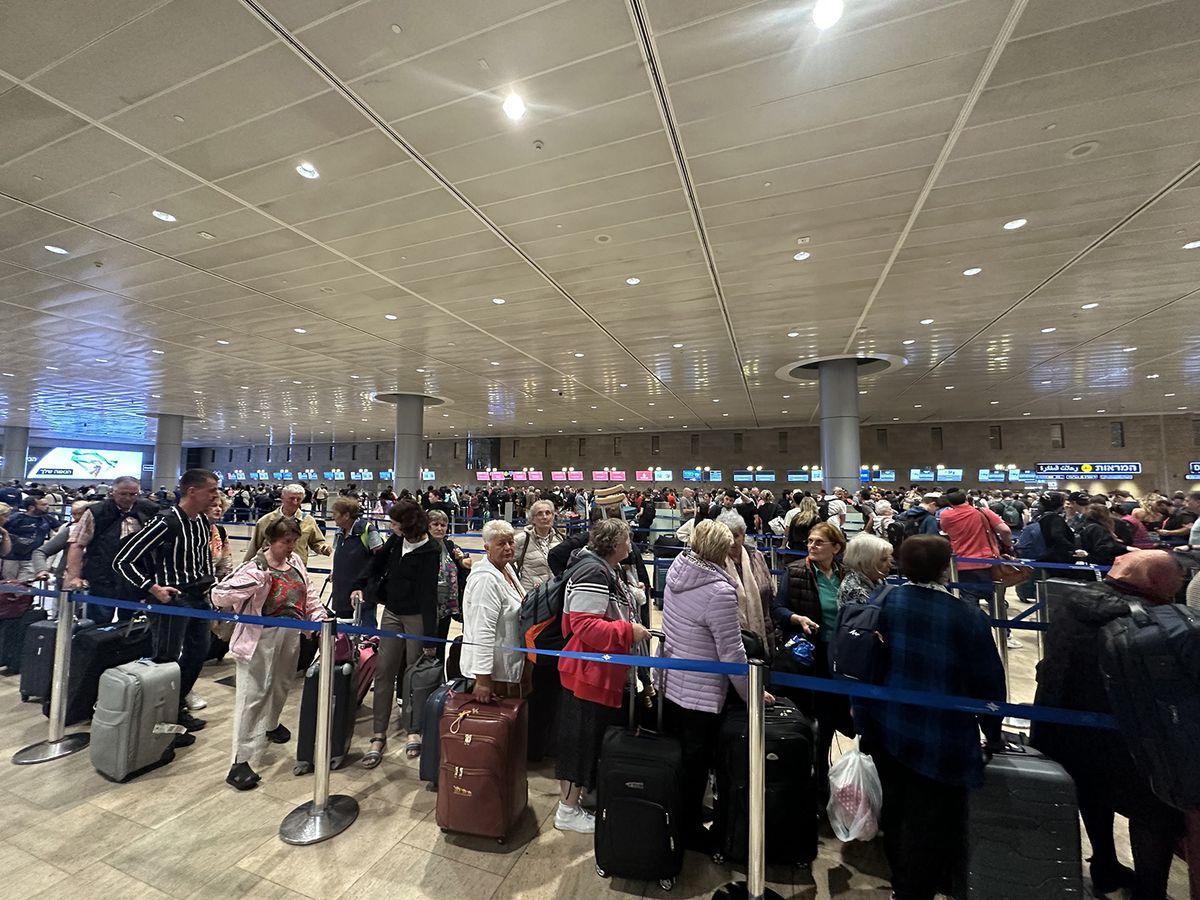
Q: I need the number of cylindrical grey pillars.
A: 4